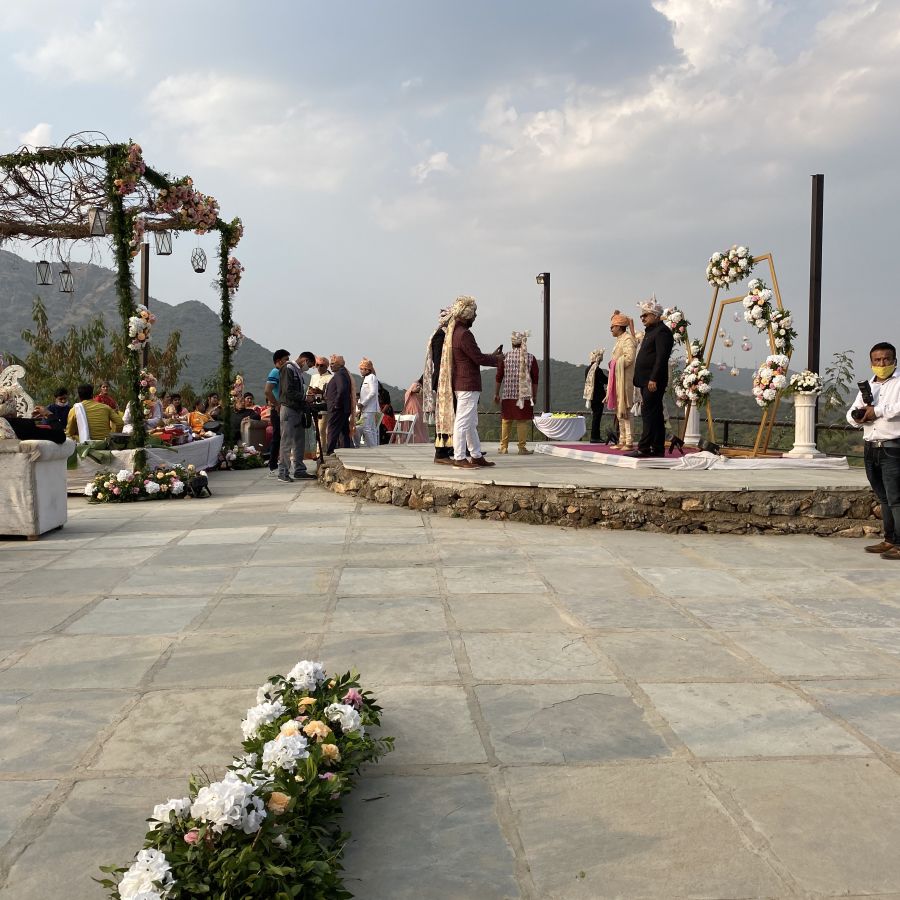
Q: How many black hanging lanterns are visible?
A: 5